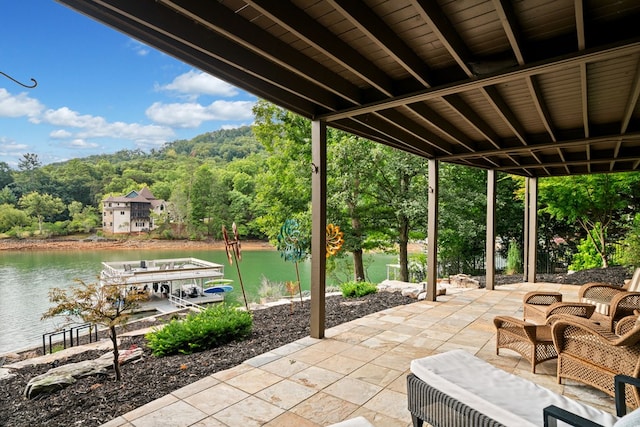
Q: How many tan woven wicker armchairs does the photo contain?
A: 2